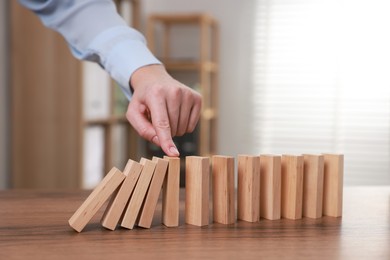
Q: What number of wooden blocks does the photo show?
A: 12